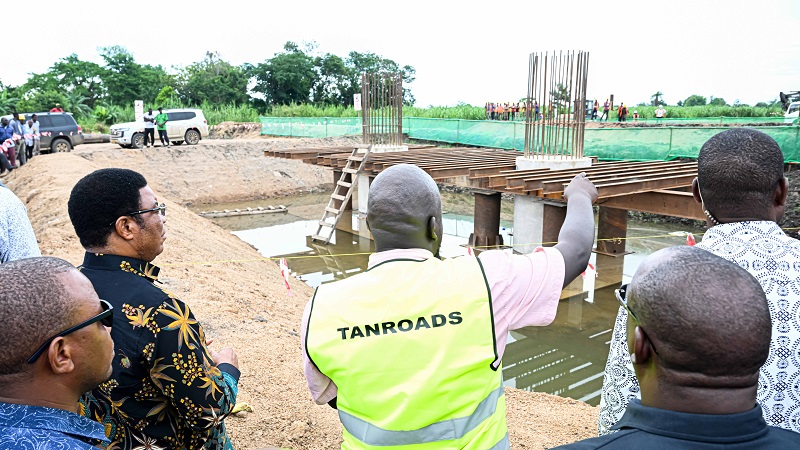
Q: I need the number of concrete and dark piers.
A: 6